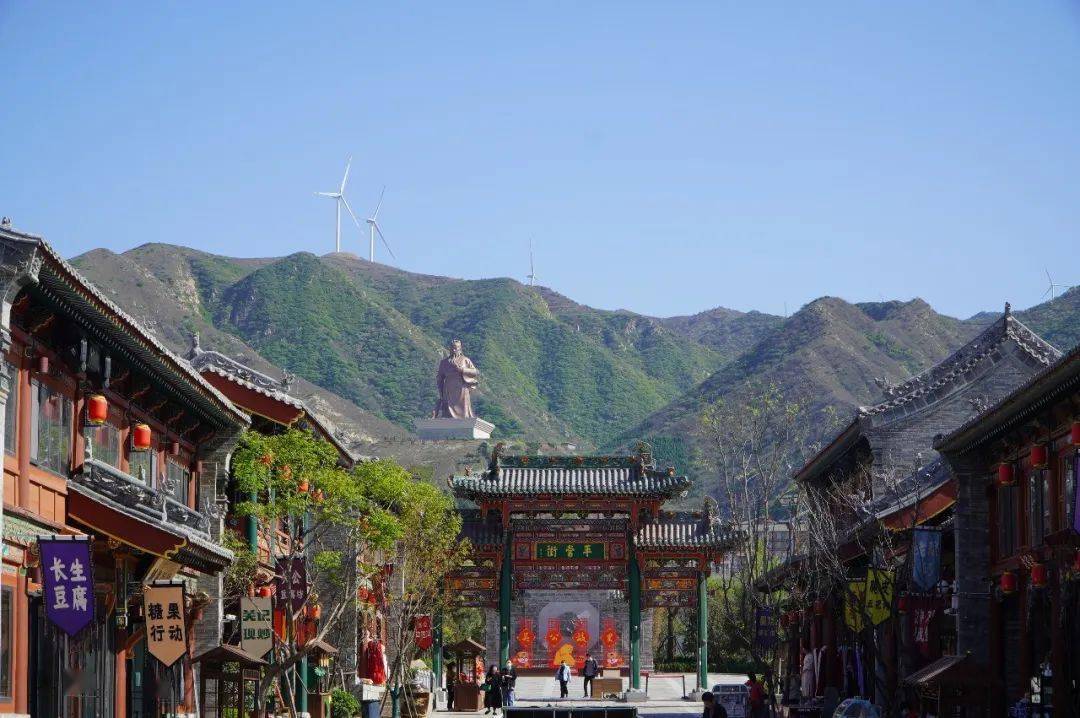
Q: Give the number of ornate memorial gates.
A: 1